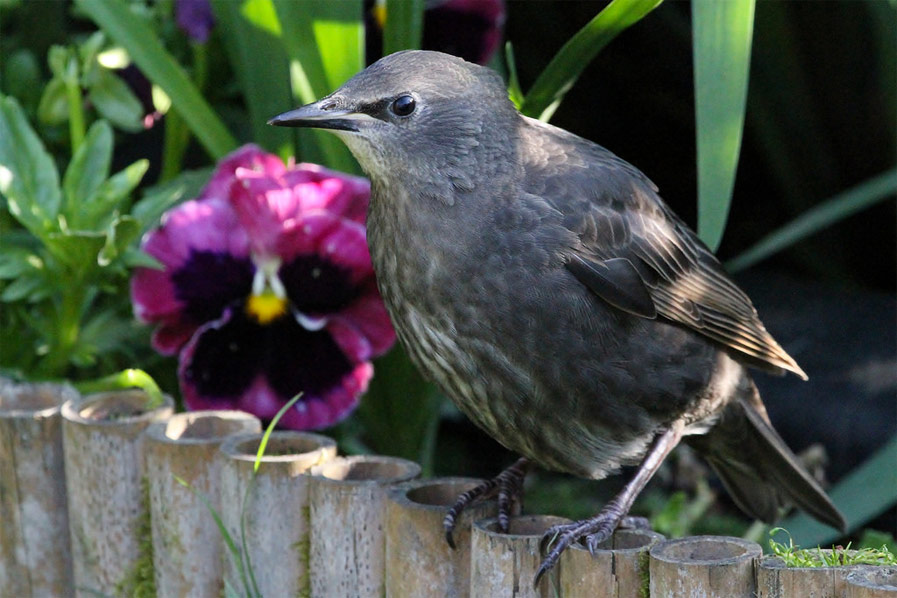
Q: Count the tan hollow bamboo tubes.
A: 11